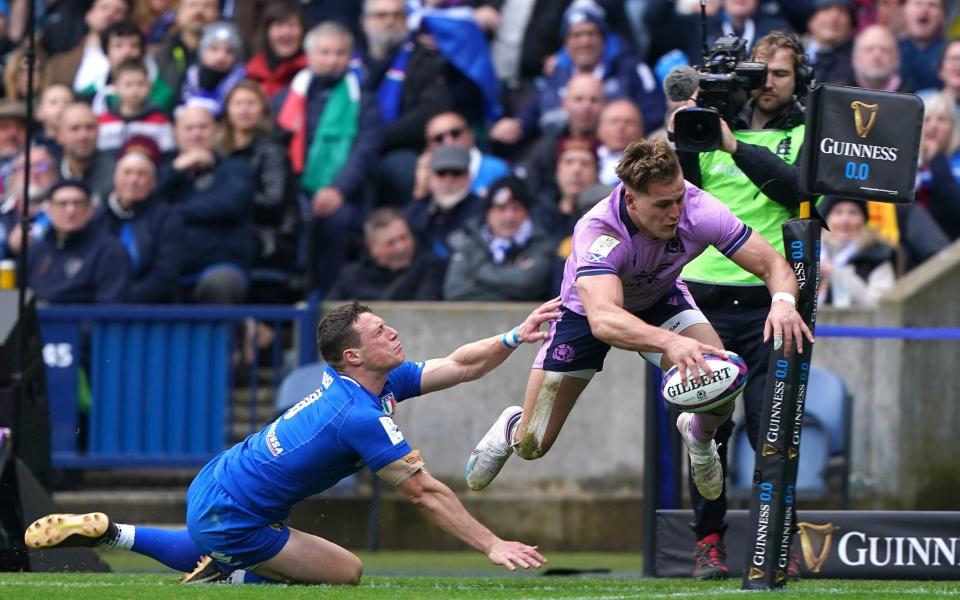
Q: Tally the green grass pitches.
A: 1